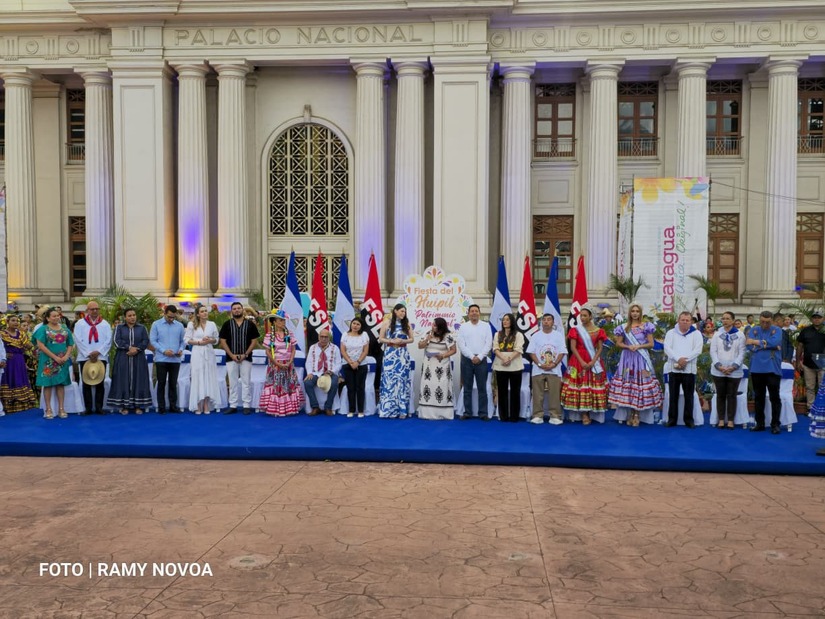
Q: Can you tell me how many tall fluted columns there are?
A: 10